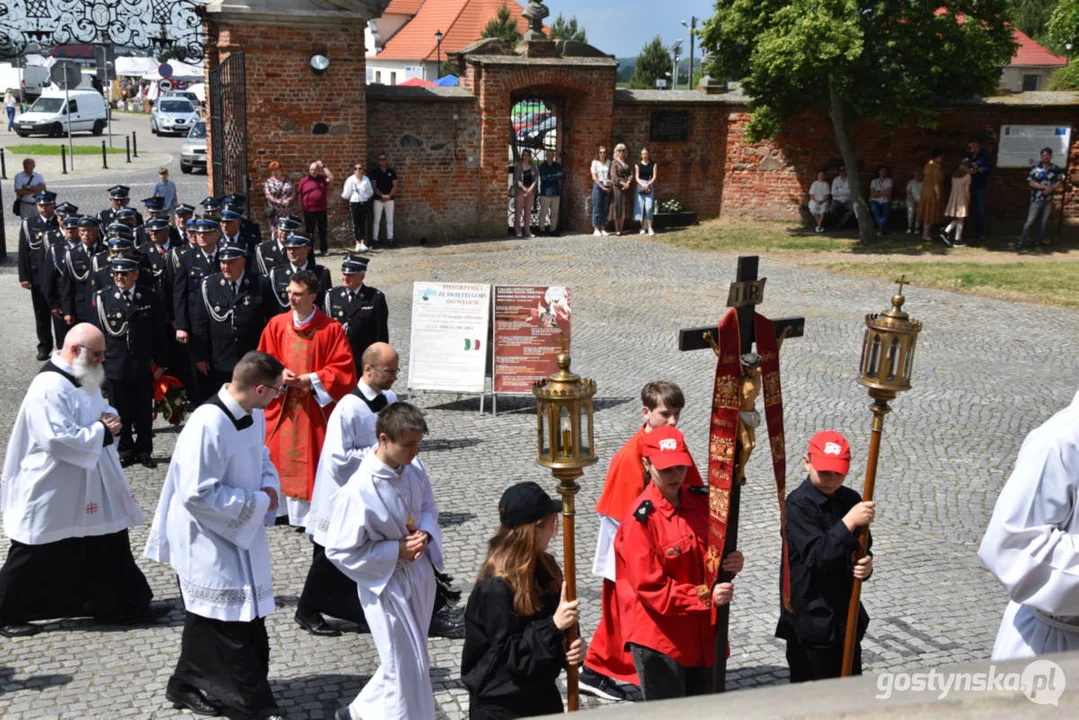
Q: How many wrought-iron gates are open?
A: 1